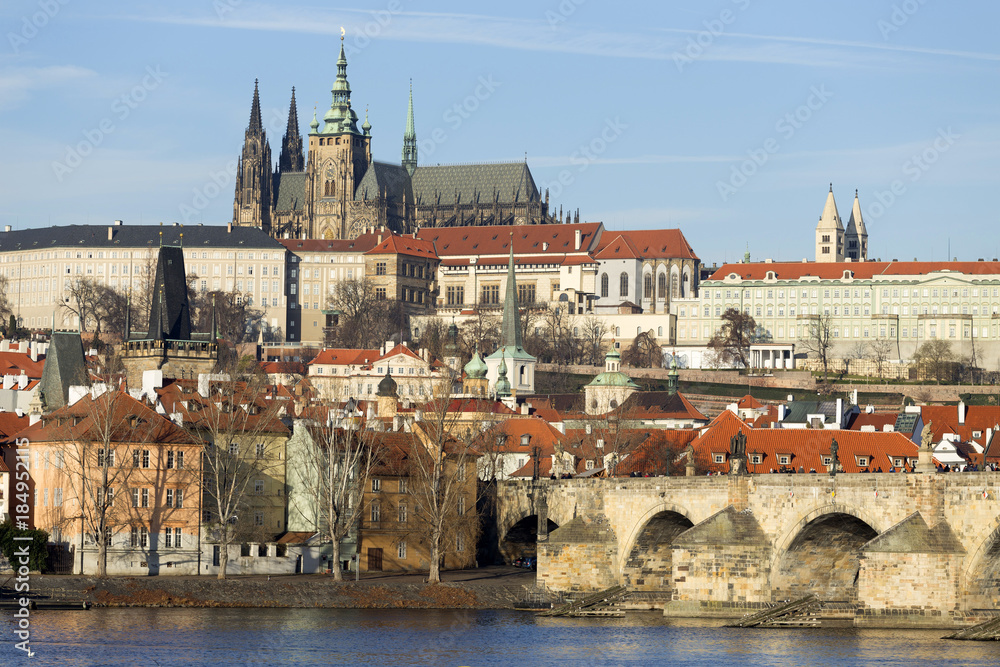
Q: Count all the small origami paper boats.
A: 0